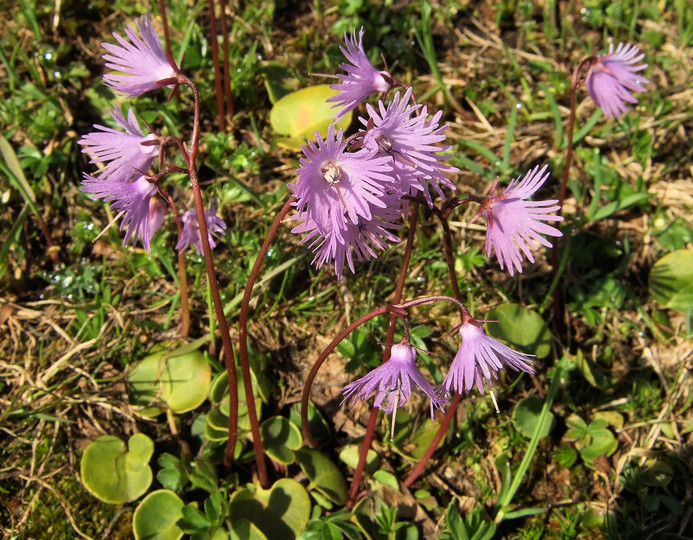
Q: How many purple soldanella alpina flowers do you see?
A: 12